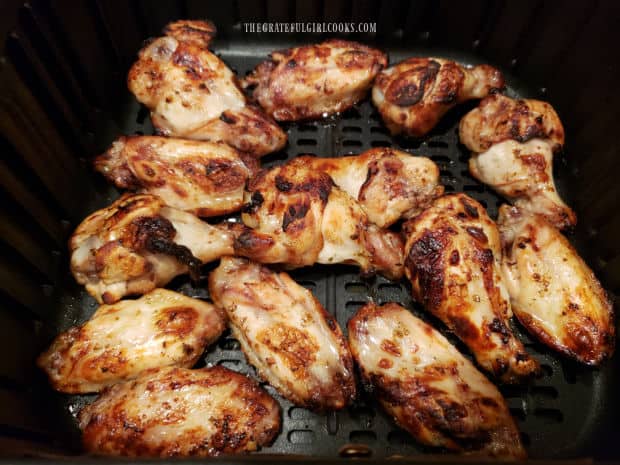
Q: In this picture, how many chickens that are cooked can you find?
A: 14